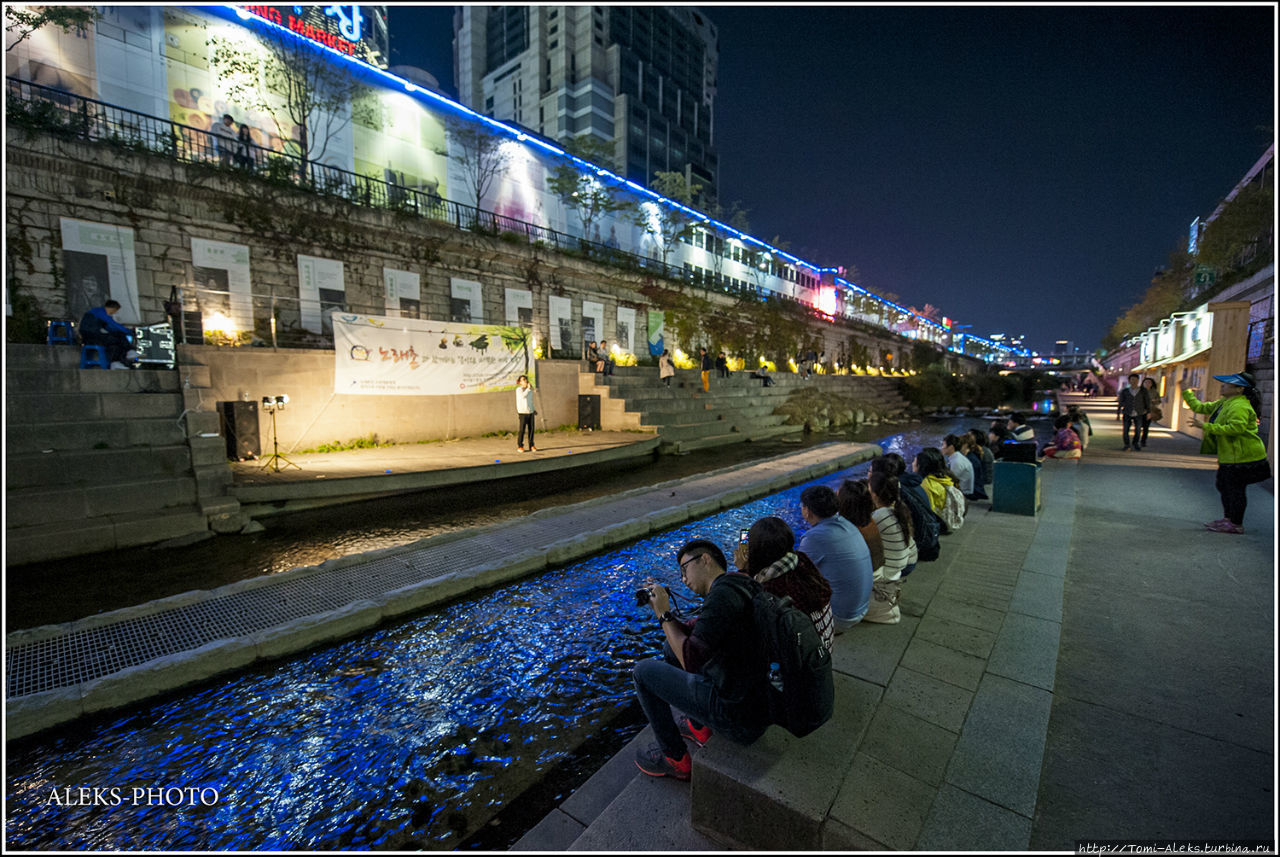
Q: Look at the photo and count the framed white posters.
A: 9